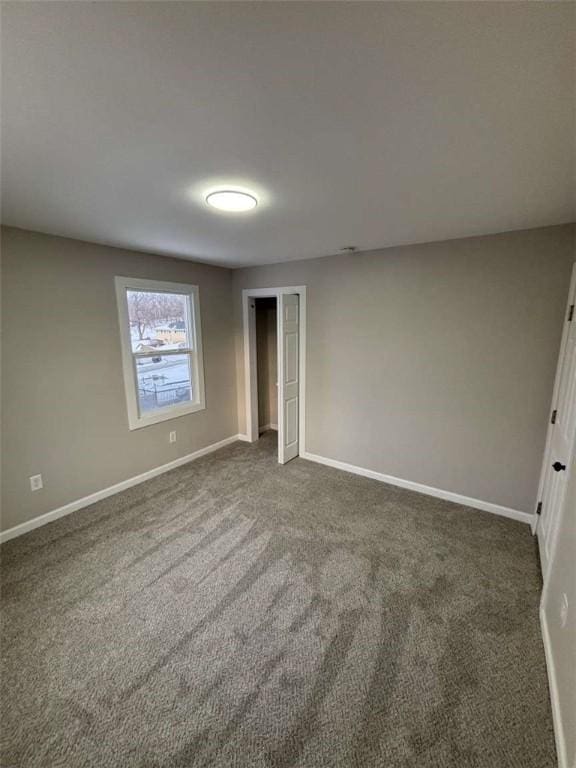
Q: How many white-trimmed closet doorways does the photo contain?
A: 1